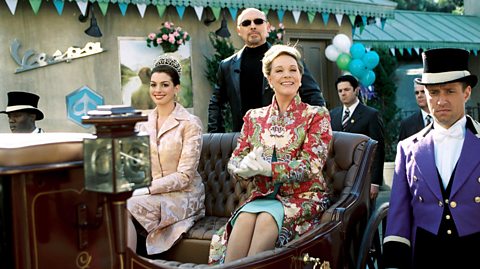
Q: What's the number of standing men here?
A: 5